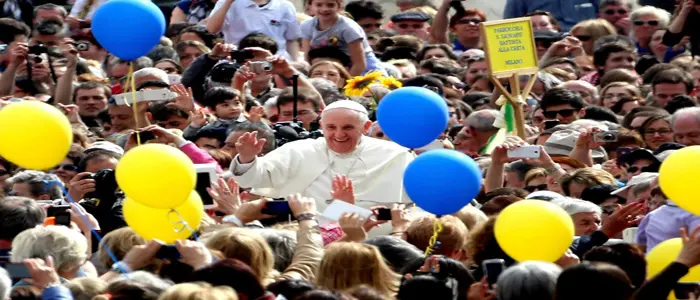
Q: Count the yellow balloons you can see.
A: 6